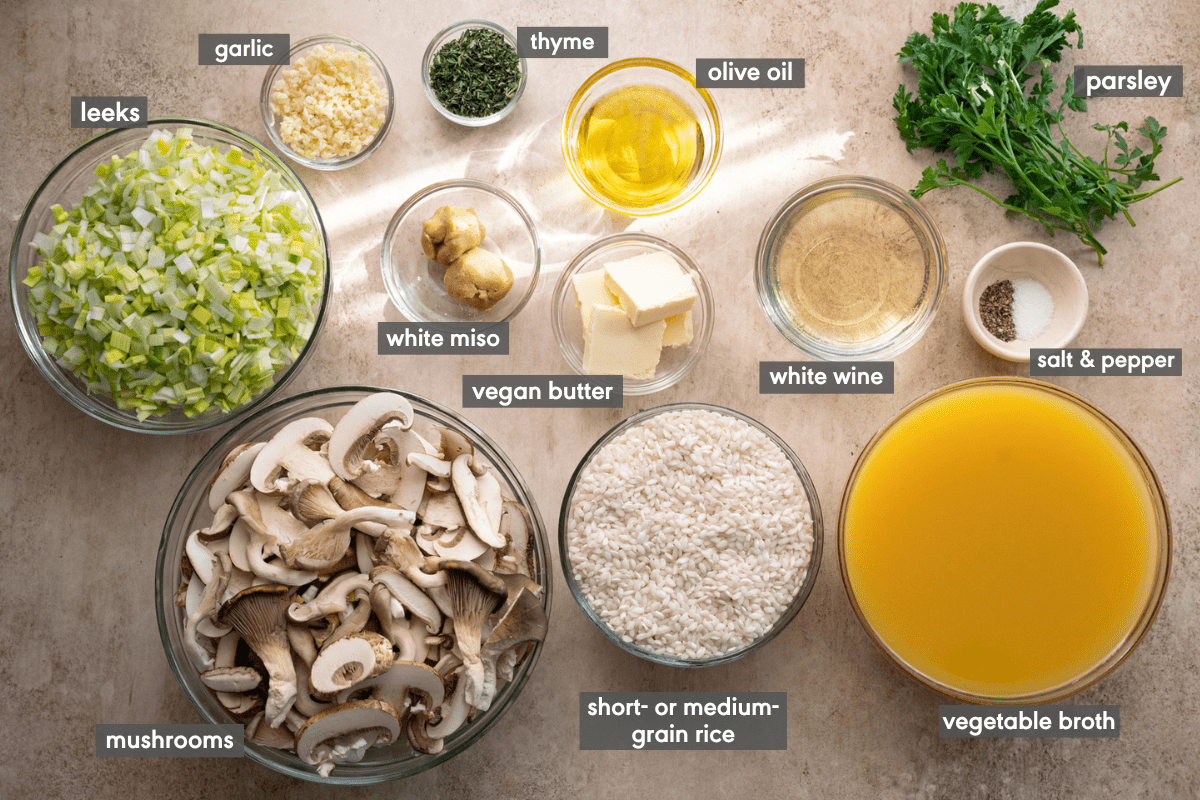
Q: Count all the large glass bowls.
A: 4